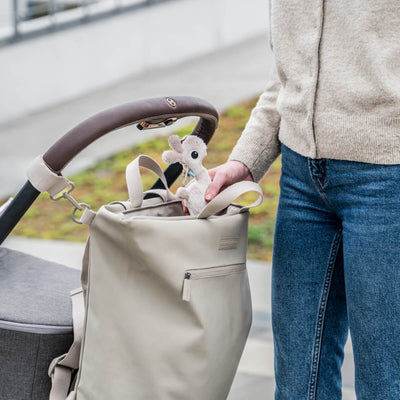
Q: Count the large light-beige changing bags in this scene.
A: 1